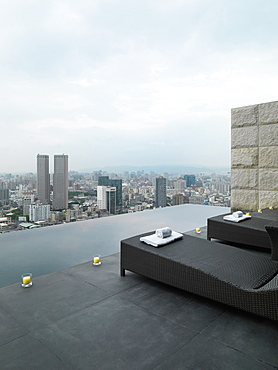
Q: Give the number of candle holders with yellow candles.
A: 6